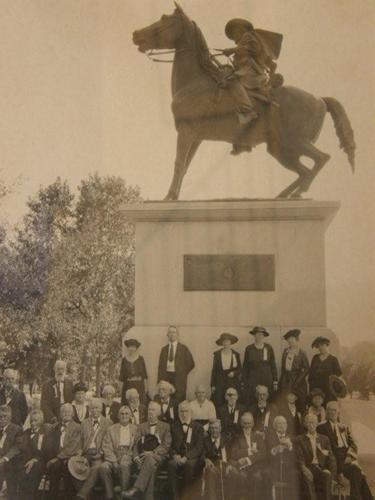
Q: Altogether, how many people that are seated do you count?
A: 12